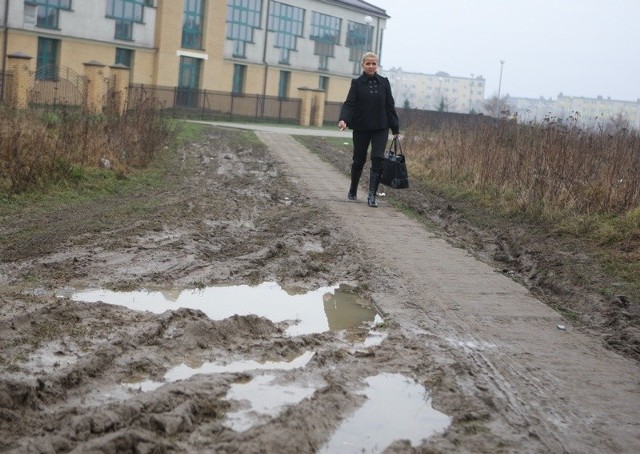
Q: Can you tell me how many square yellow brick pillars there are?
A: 5